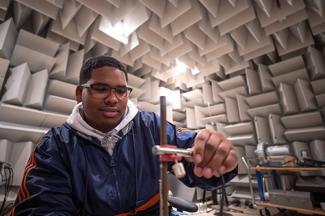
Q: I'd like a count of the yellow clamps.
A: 0